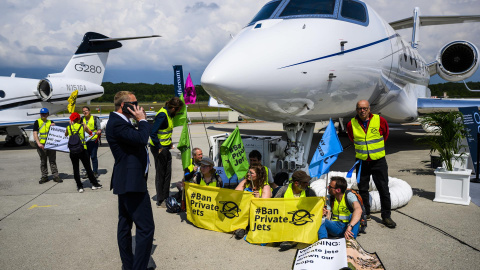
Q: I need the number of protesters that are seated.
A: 6